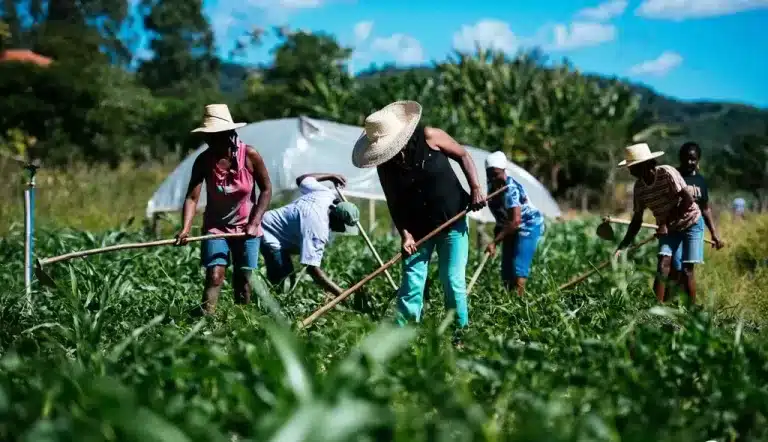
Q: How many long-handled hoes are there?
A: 6